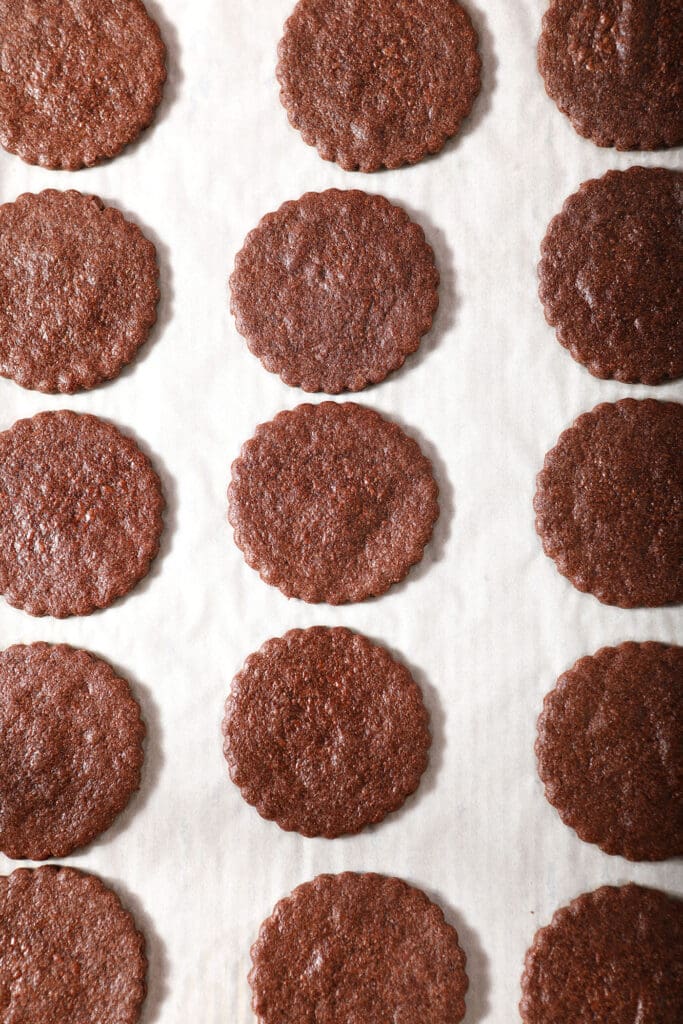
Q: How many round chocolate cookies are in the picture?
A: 15